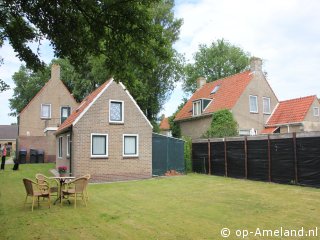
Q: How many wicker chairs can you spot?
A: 4